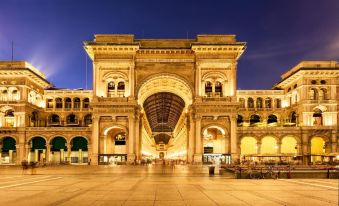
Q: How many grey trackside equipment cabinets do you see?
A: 0